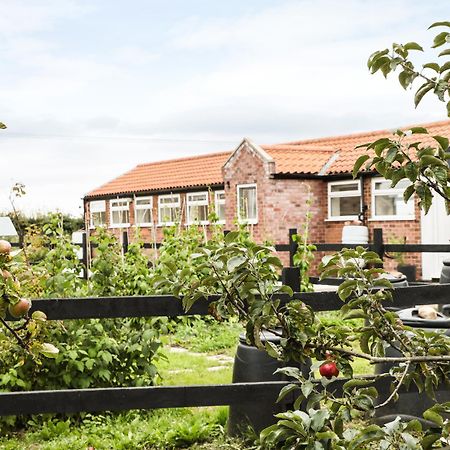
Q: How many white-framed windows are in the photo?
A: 9